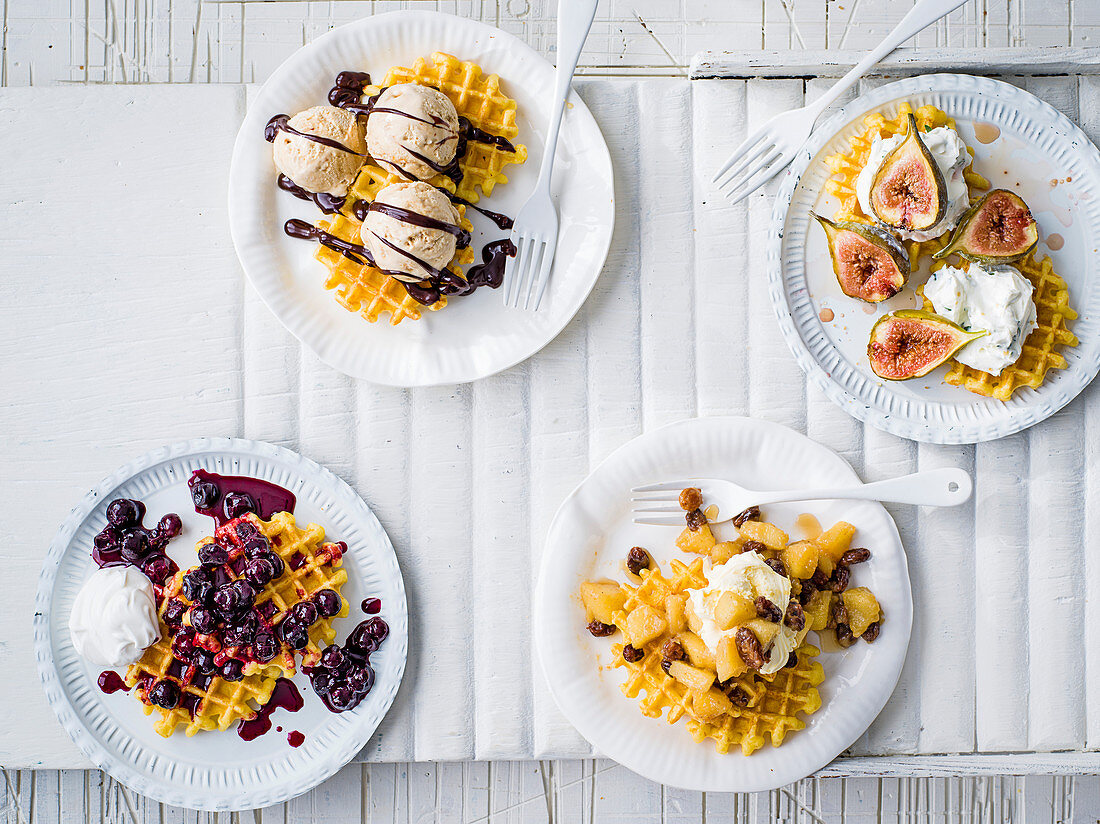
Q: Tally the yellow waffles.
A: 8